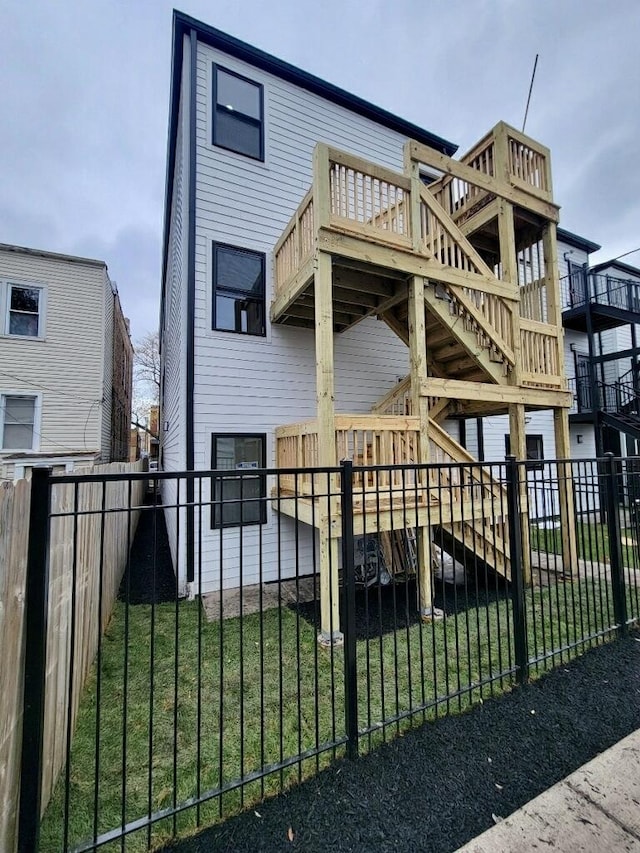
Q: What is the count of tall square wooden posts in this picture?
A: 4